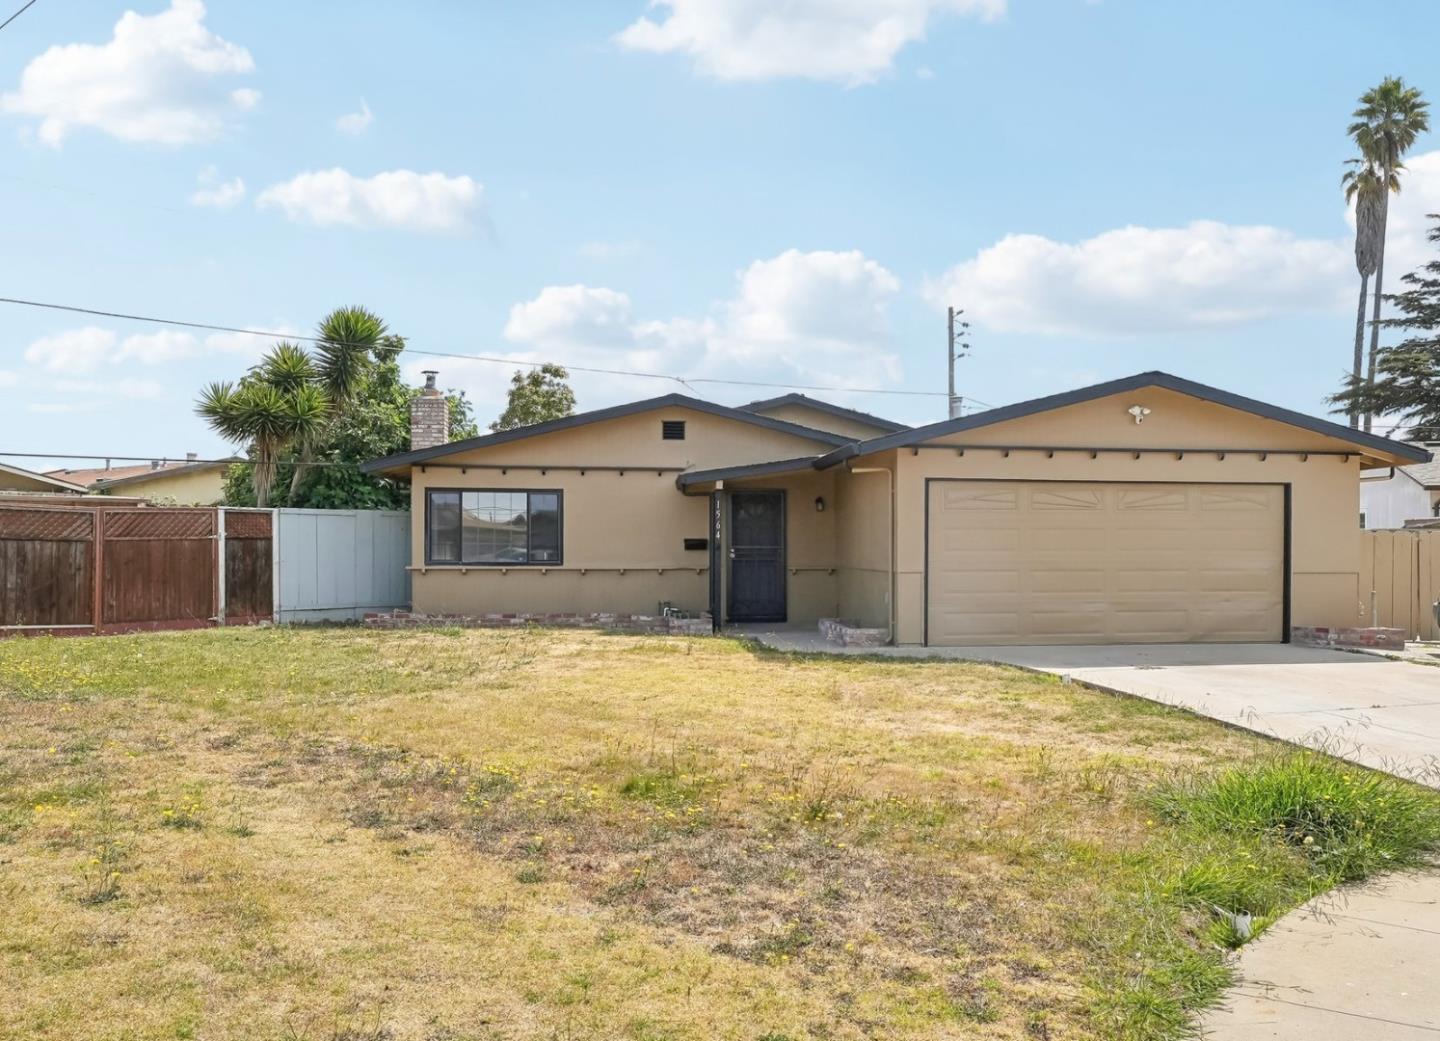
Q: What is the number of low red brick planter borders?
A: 3